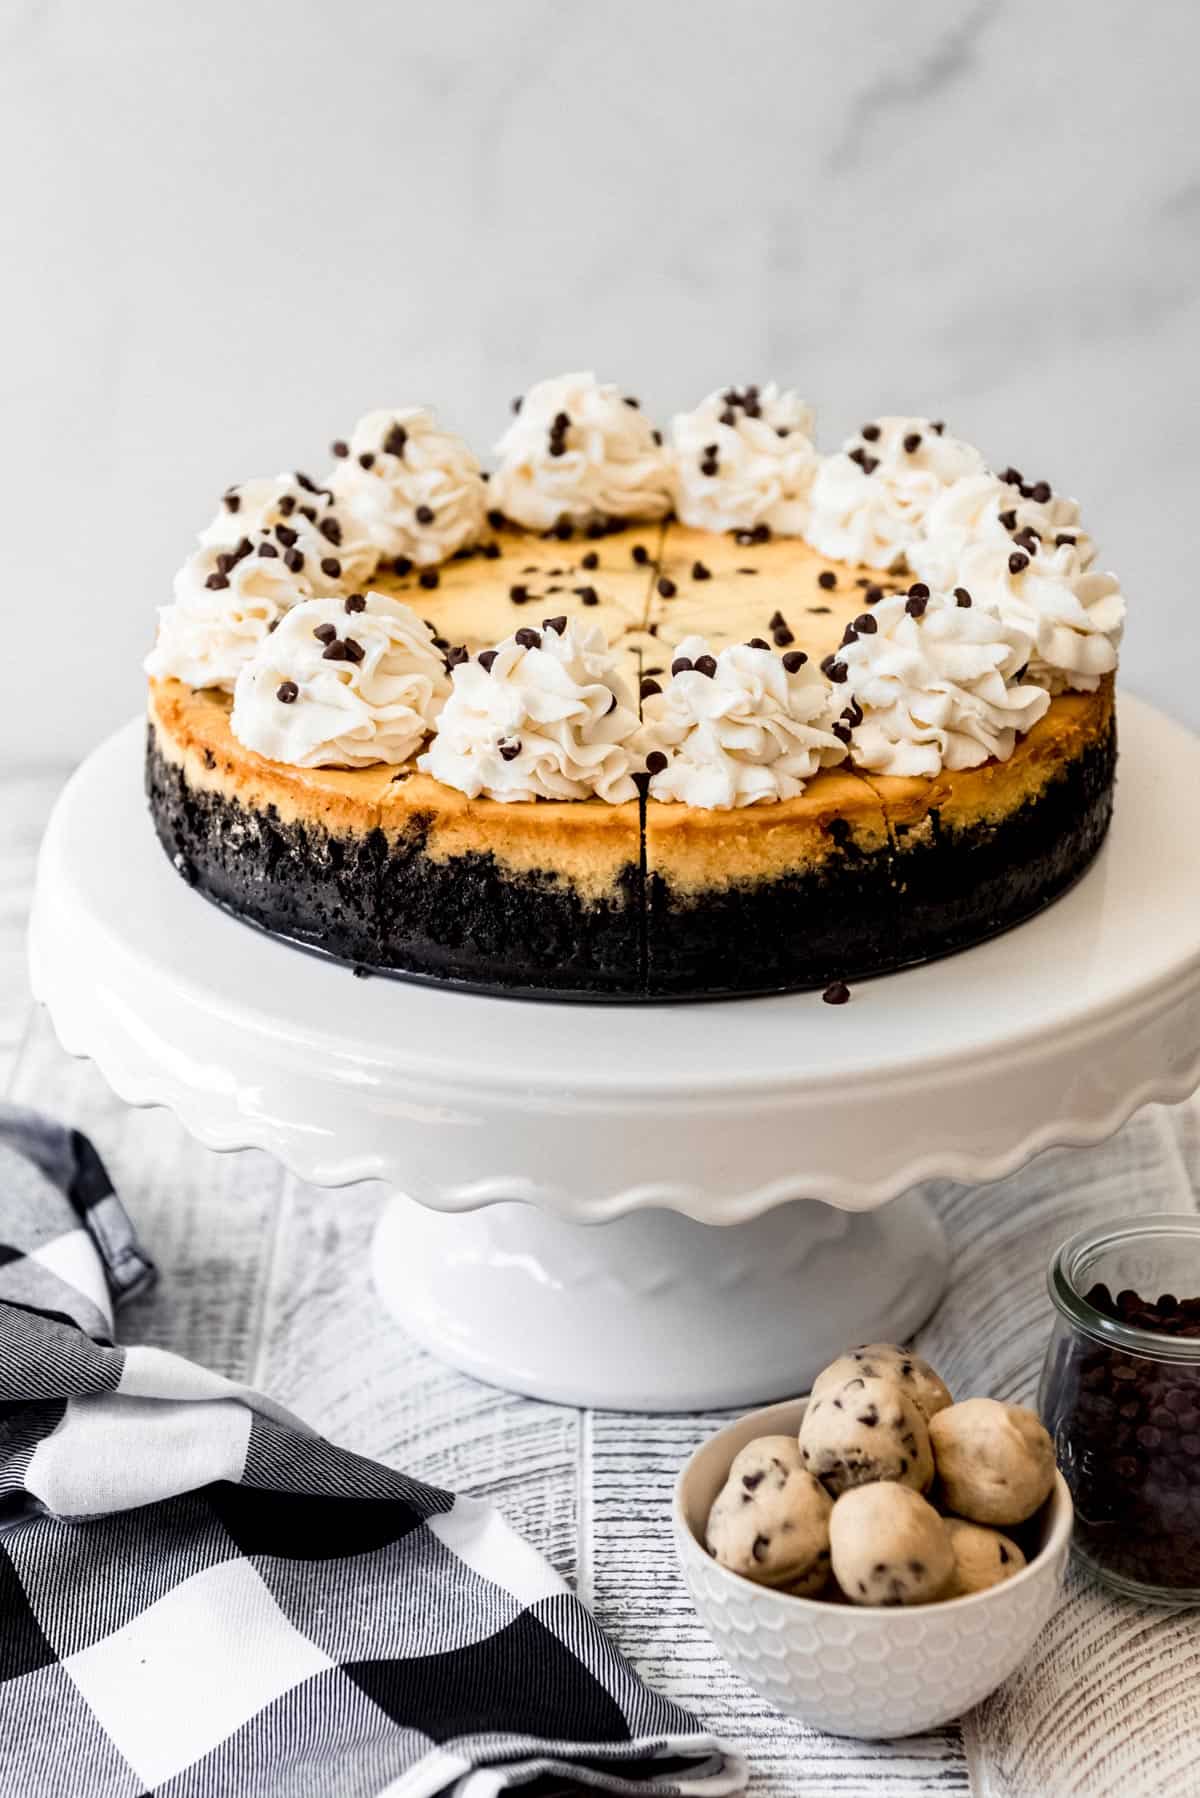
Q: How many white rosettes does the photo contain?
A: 12